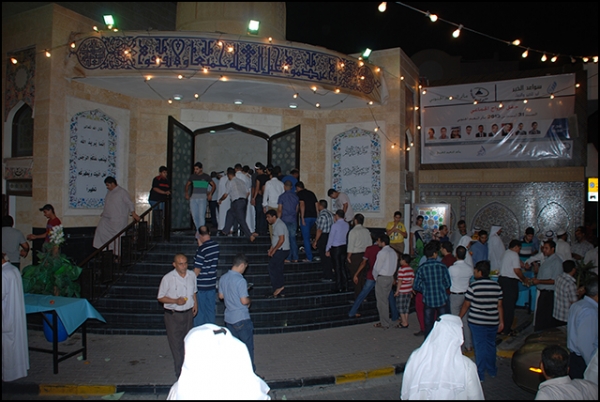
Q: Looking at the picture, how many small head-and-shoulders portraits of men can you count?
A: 9